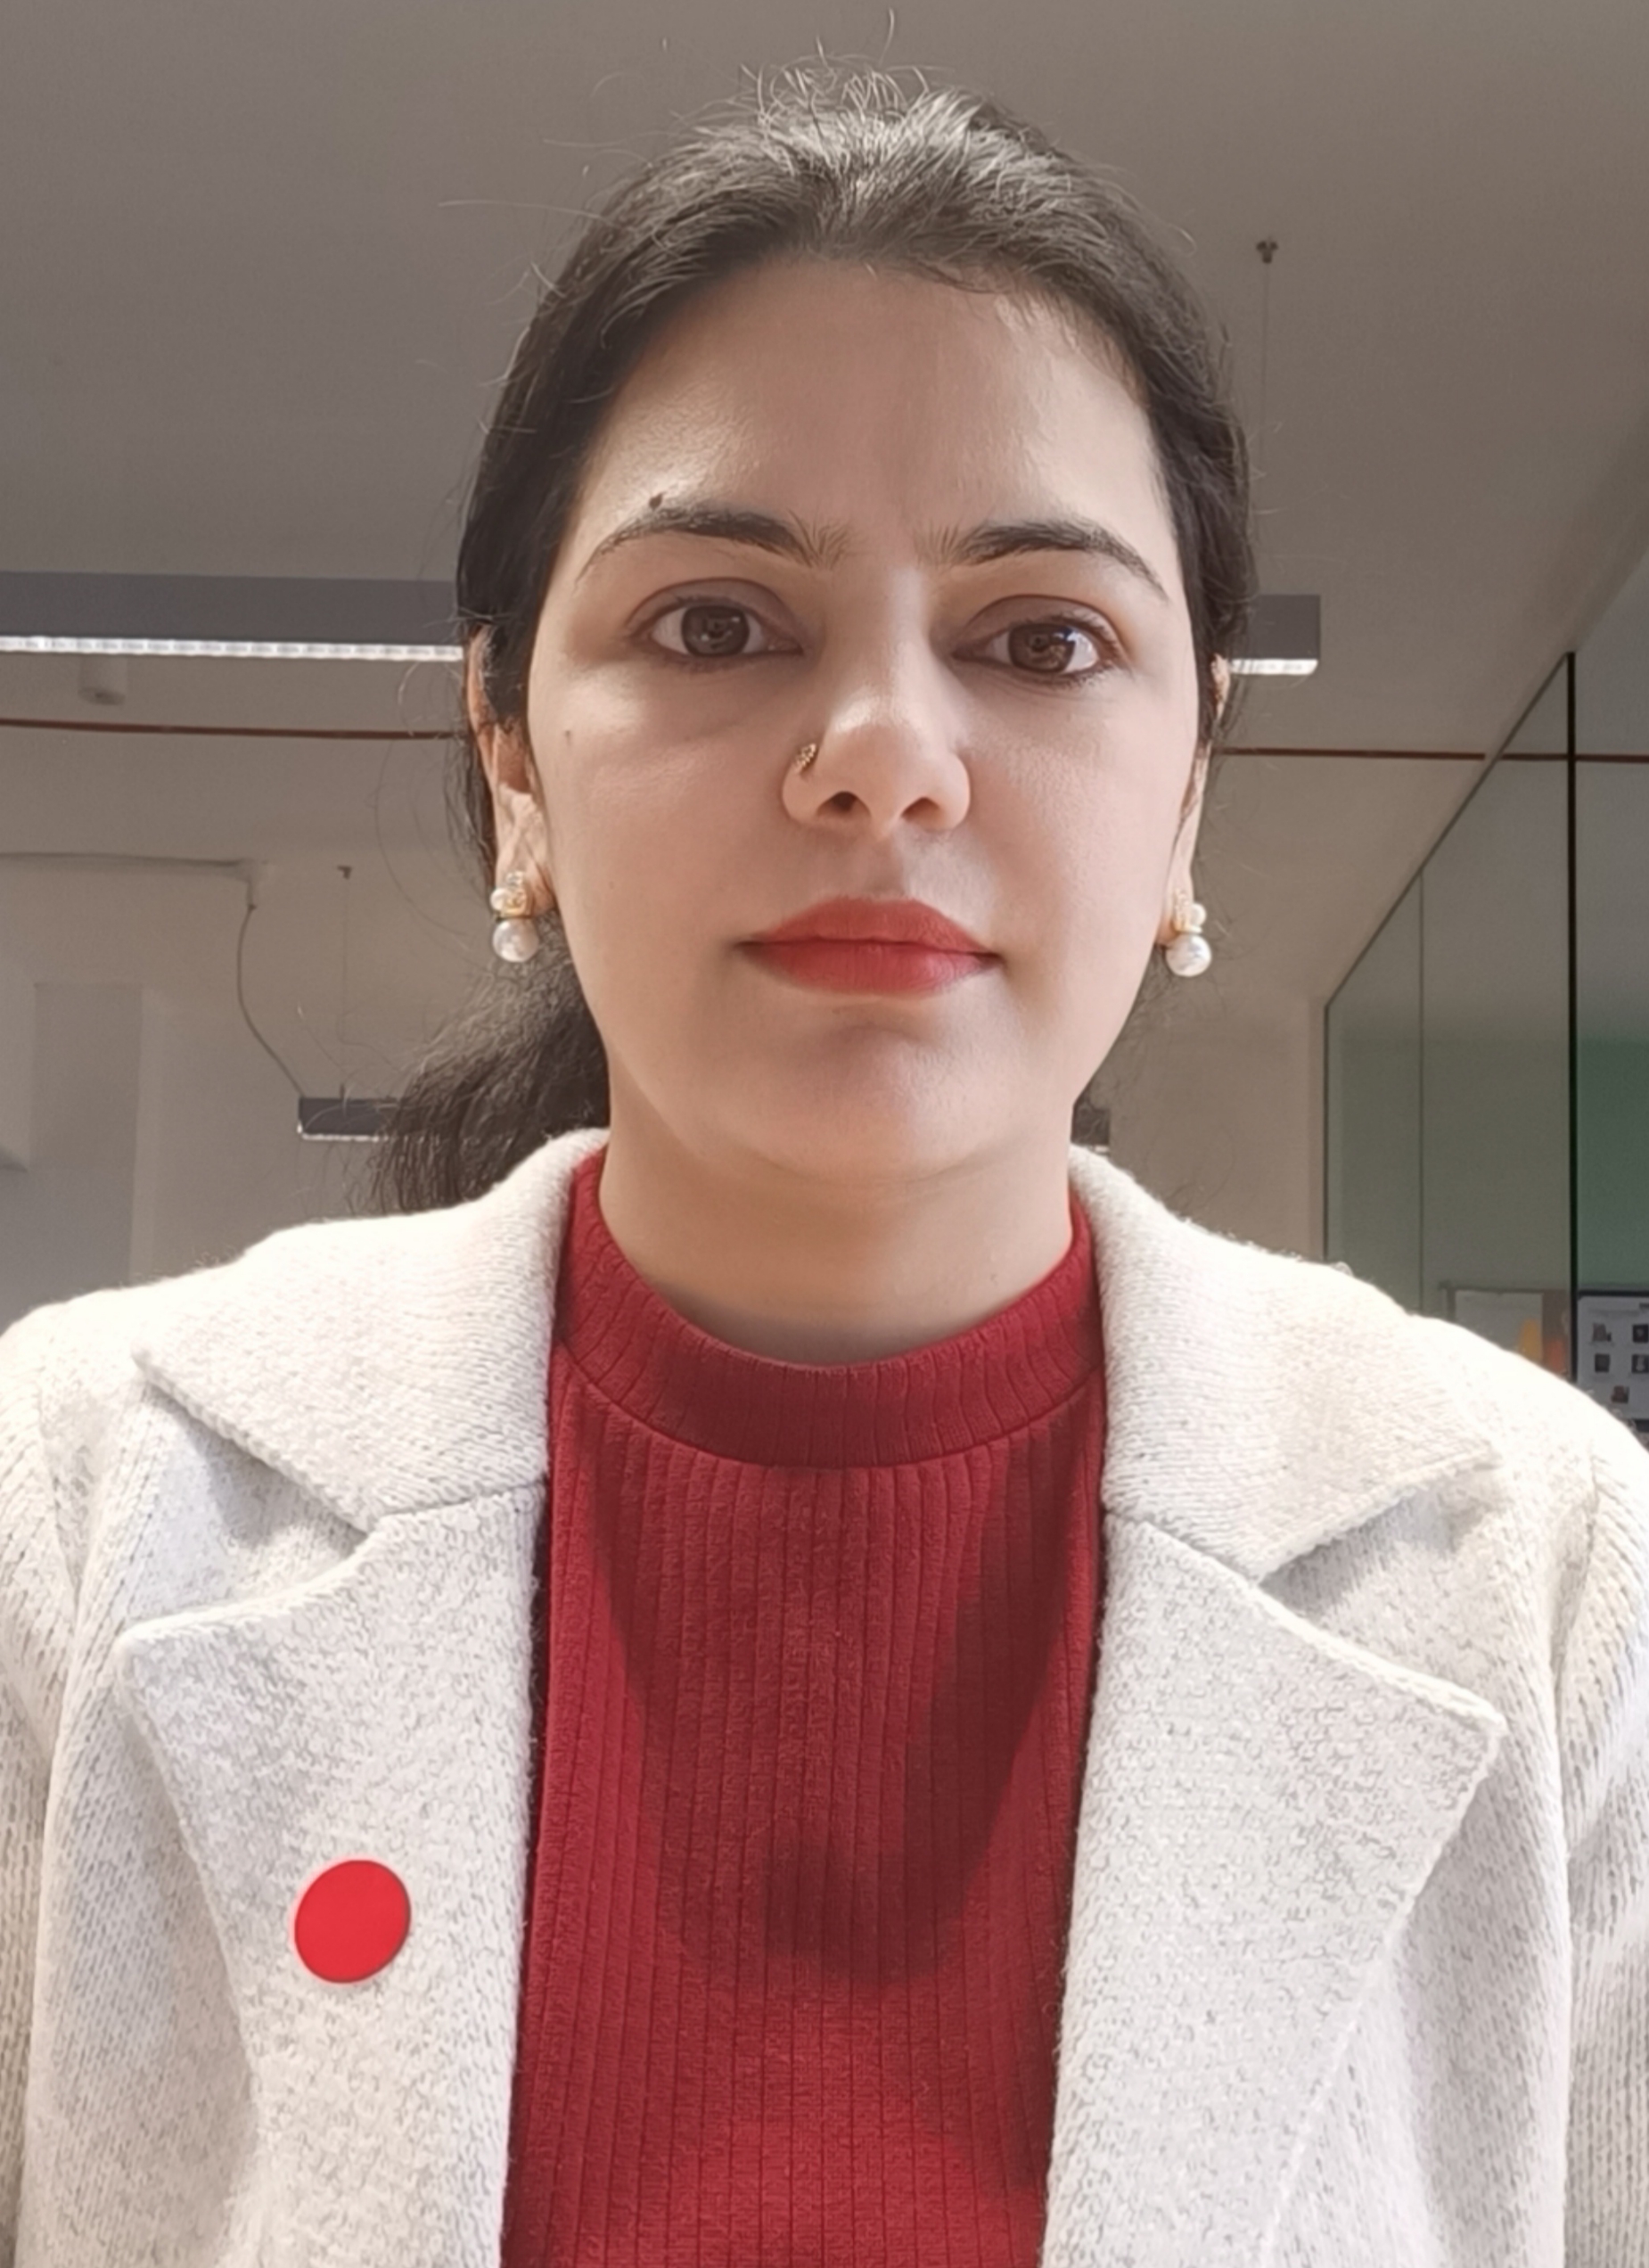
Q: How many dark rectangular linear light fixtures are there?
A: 2